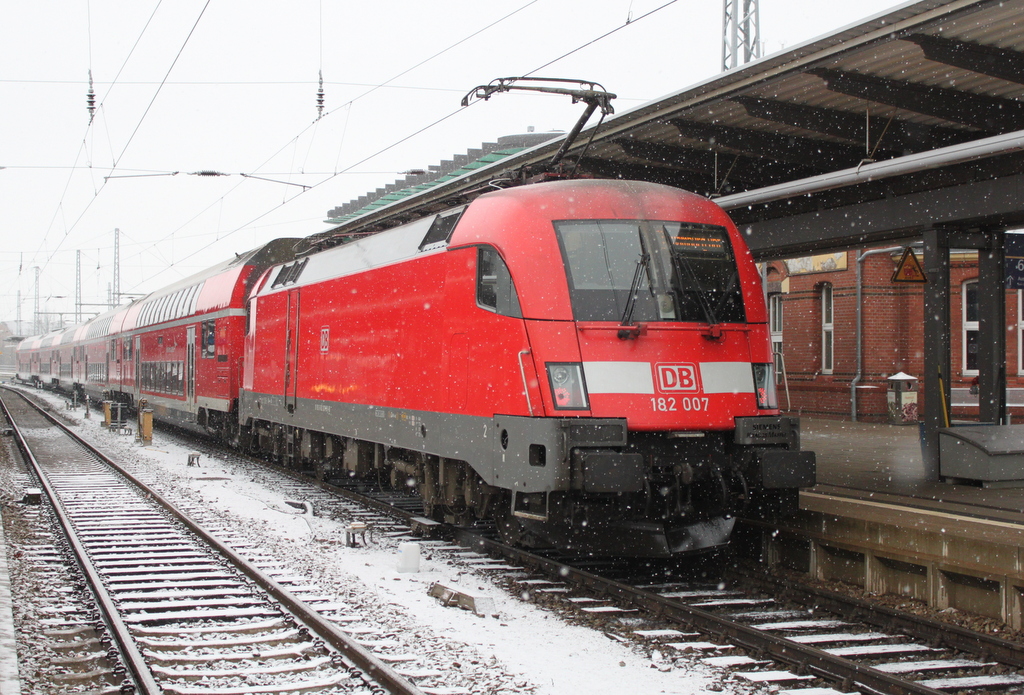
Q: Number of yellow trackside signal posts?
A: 2